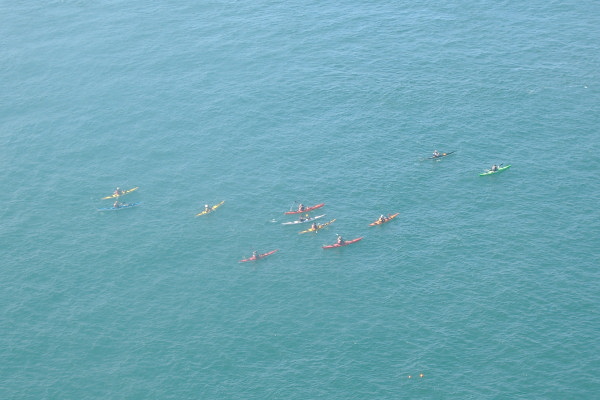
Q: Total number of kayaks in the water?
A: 11